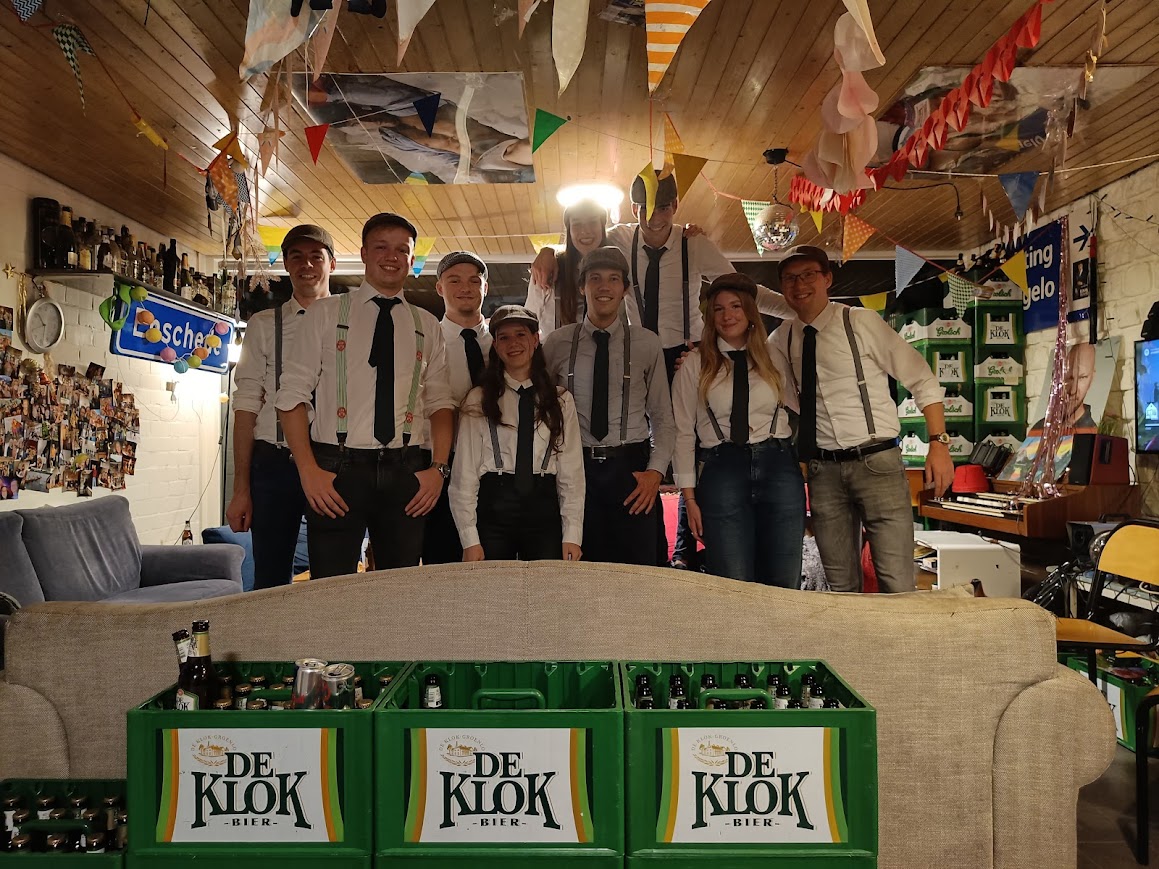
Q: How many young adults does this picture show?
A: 9